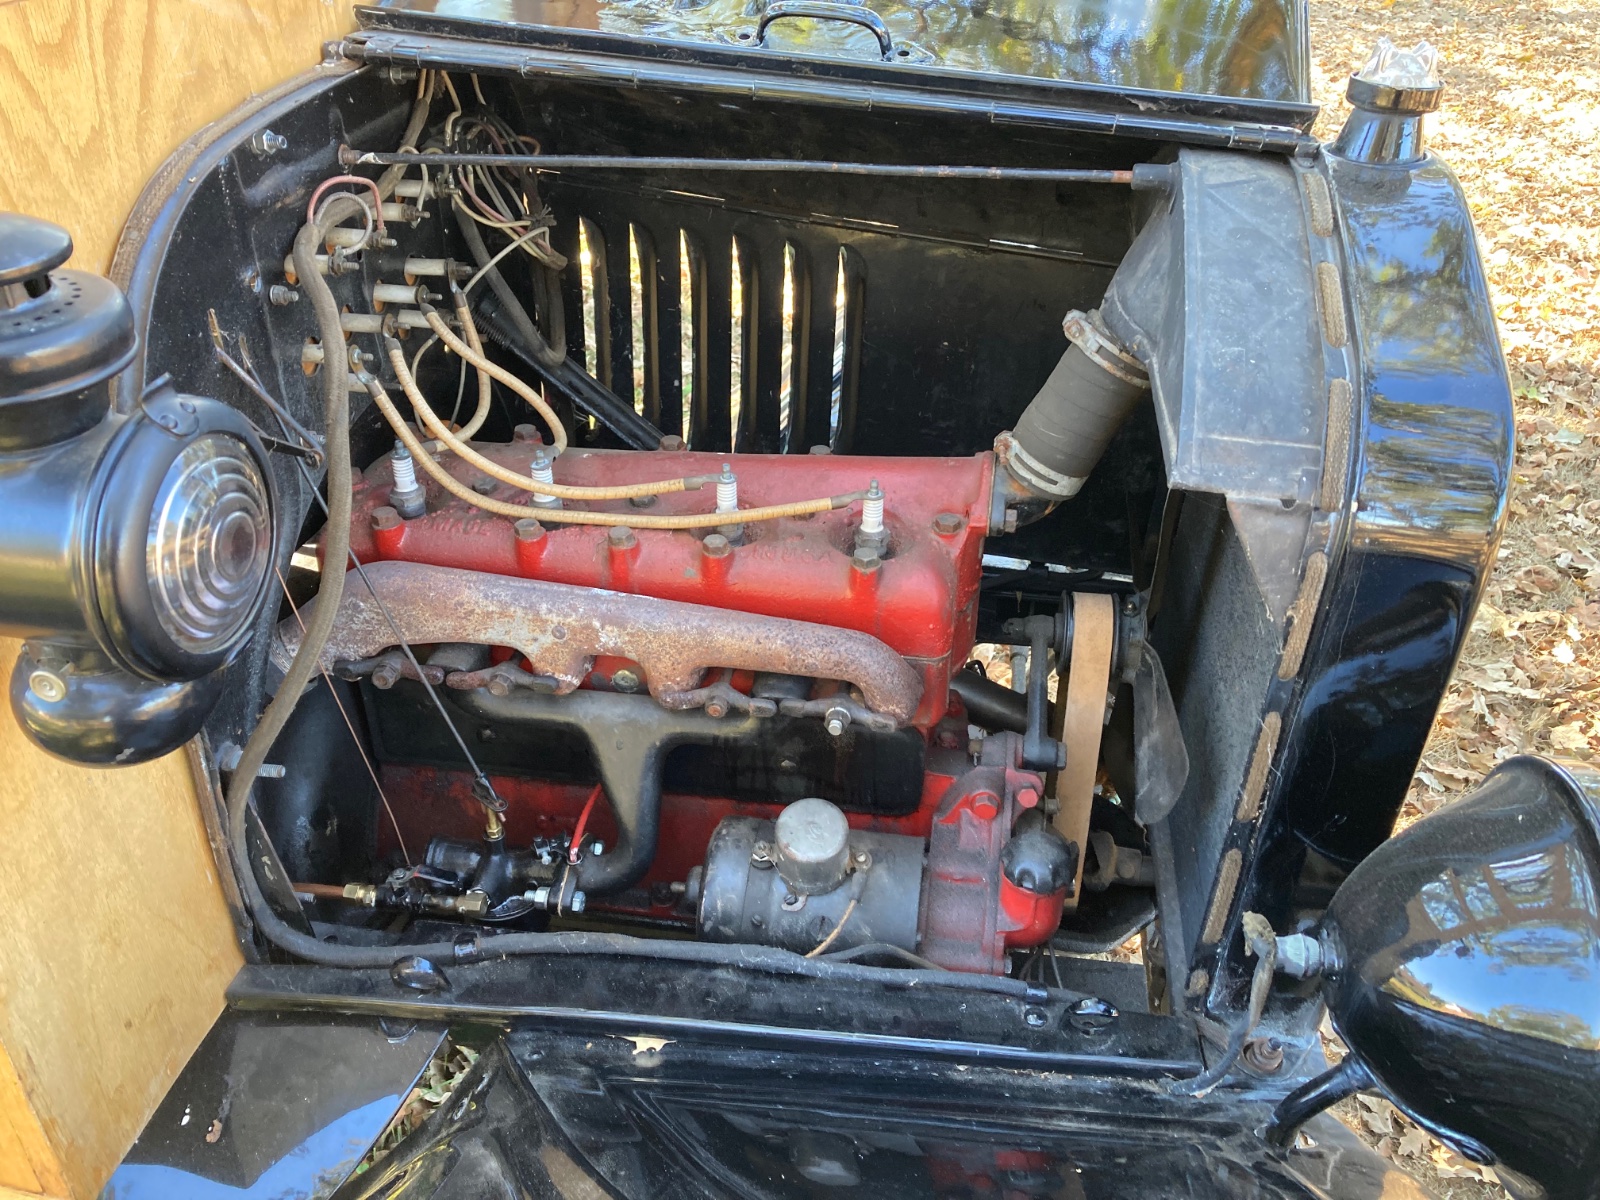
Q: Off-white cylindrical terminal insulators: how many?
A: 10